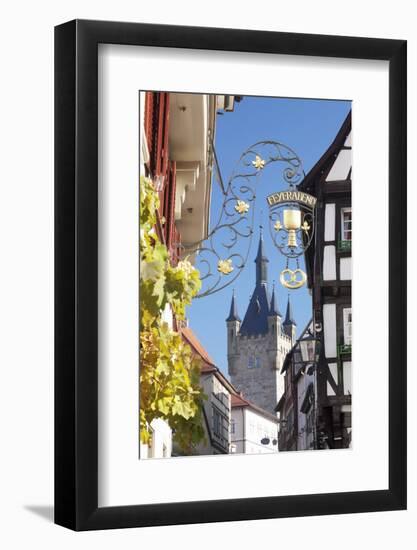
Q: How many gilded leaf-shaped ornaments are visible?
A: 5